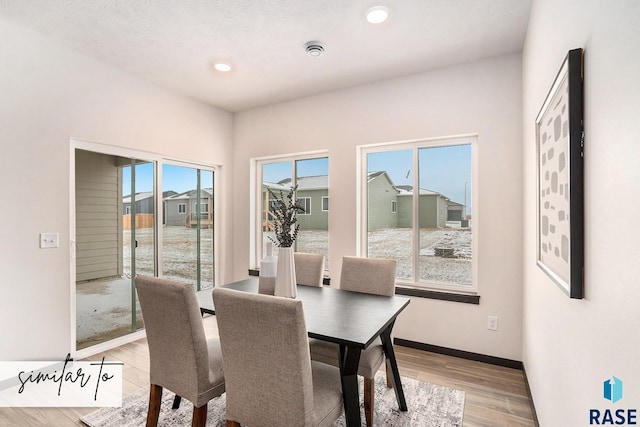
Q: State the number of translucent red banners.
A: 0